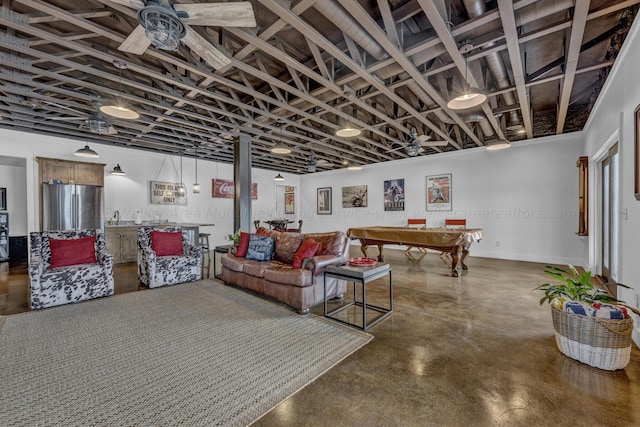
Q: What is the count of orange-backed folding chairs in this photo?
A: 2